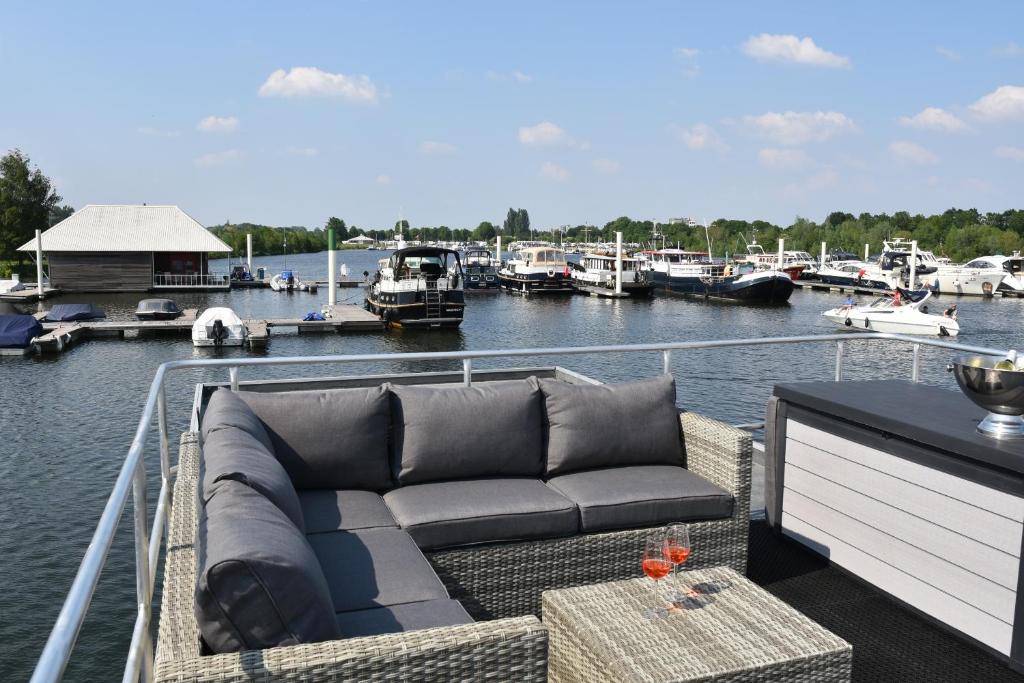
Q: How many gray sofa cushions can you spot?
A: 11